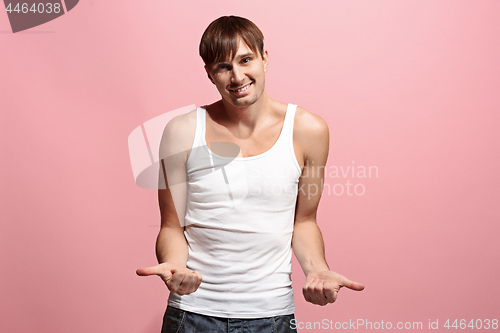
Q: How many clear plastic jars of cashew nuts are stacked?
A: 0